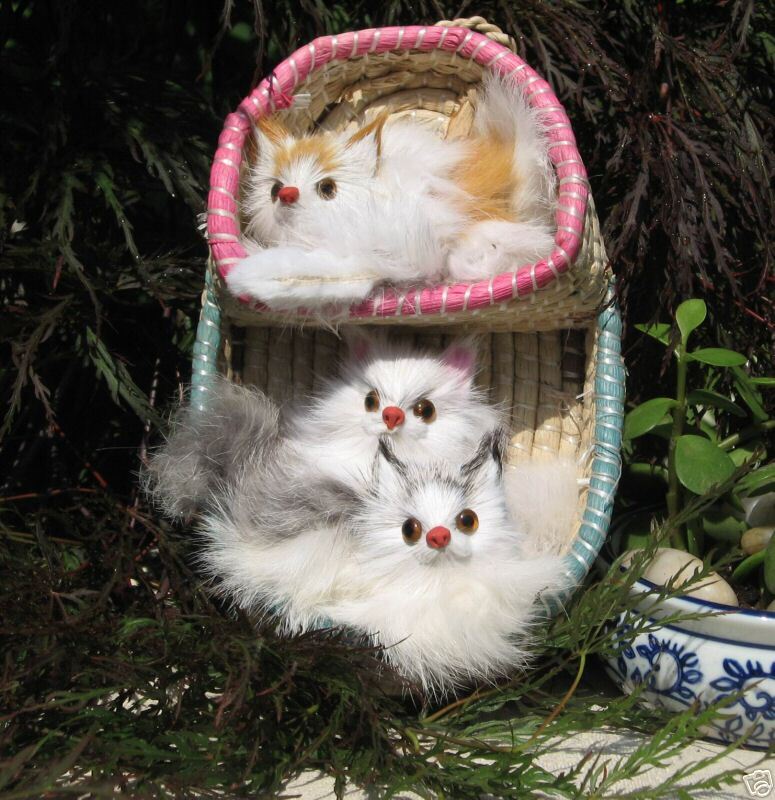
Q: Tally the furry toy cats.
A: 3